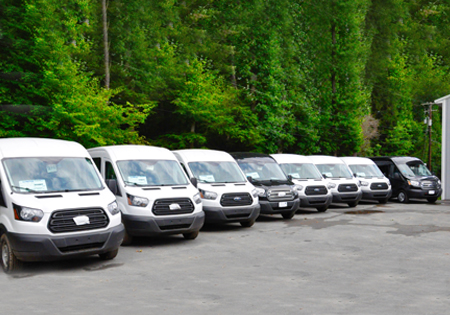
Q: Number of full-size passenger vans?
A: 8